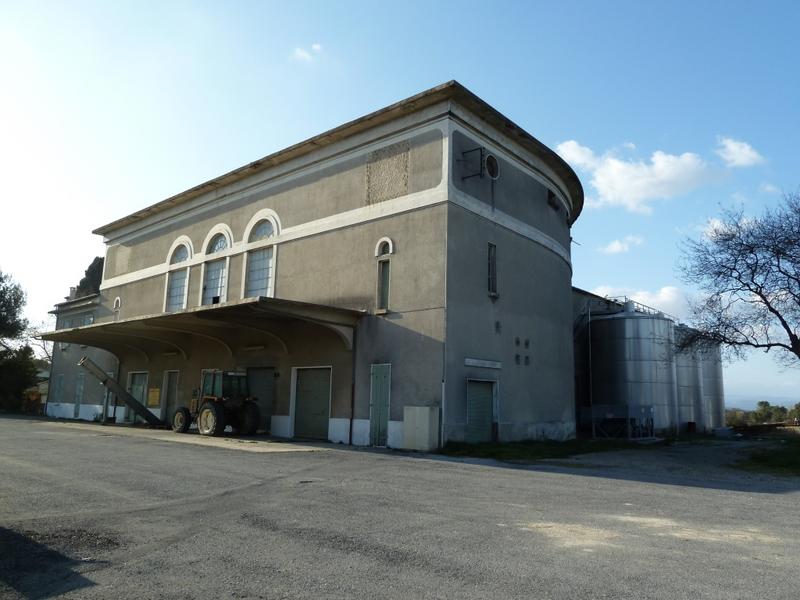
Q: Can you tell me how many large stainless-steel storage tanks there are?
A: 3